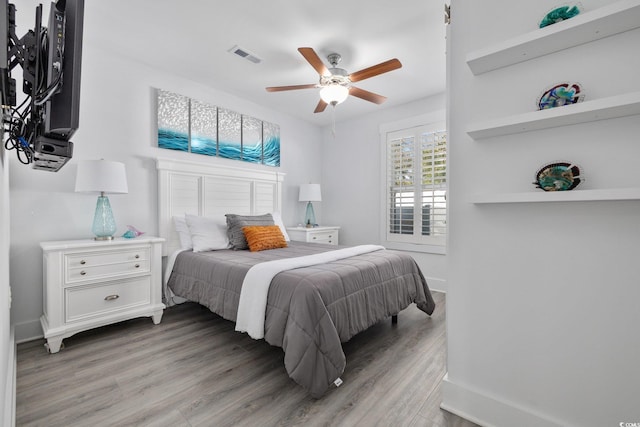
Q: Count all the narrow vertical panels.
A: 5